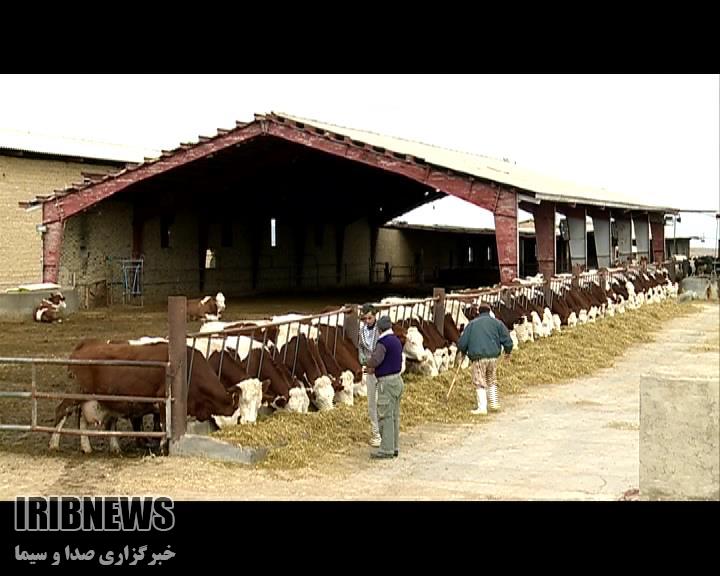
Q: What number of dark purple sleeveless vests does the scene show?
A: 1